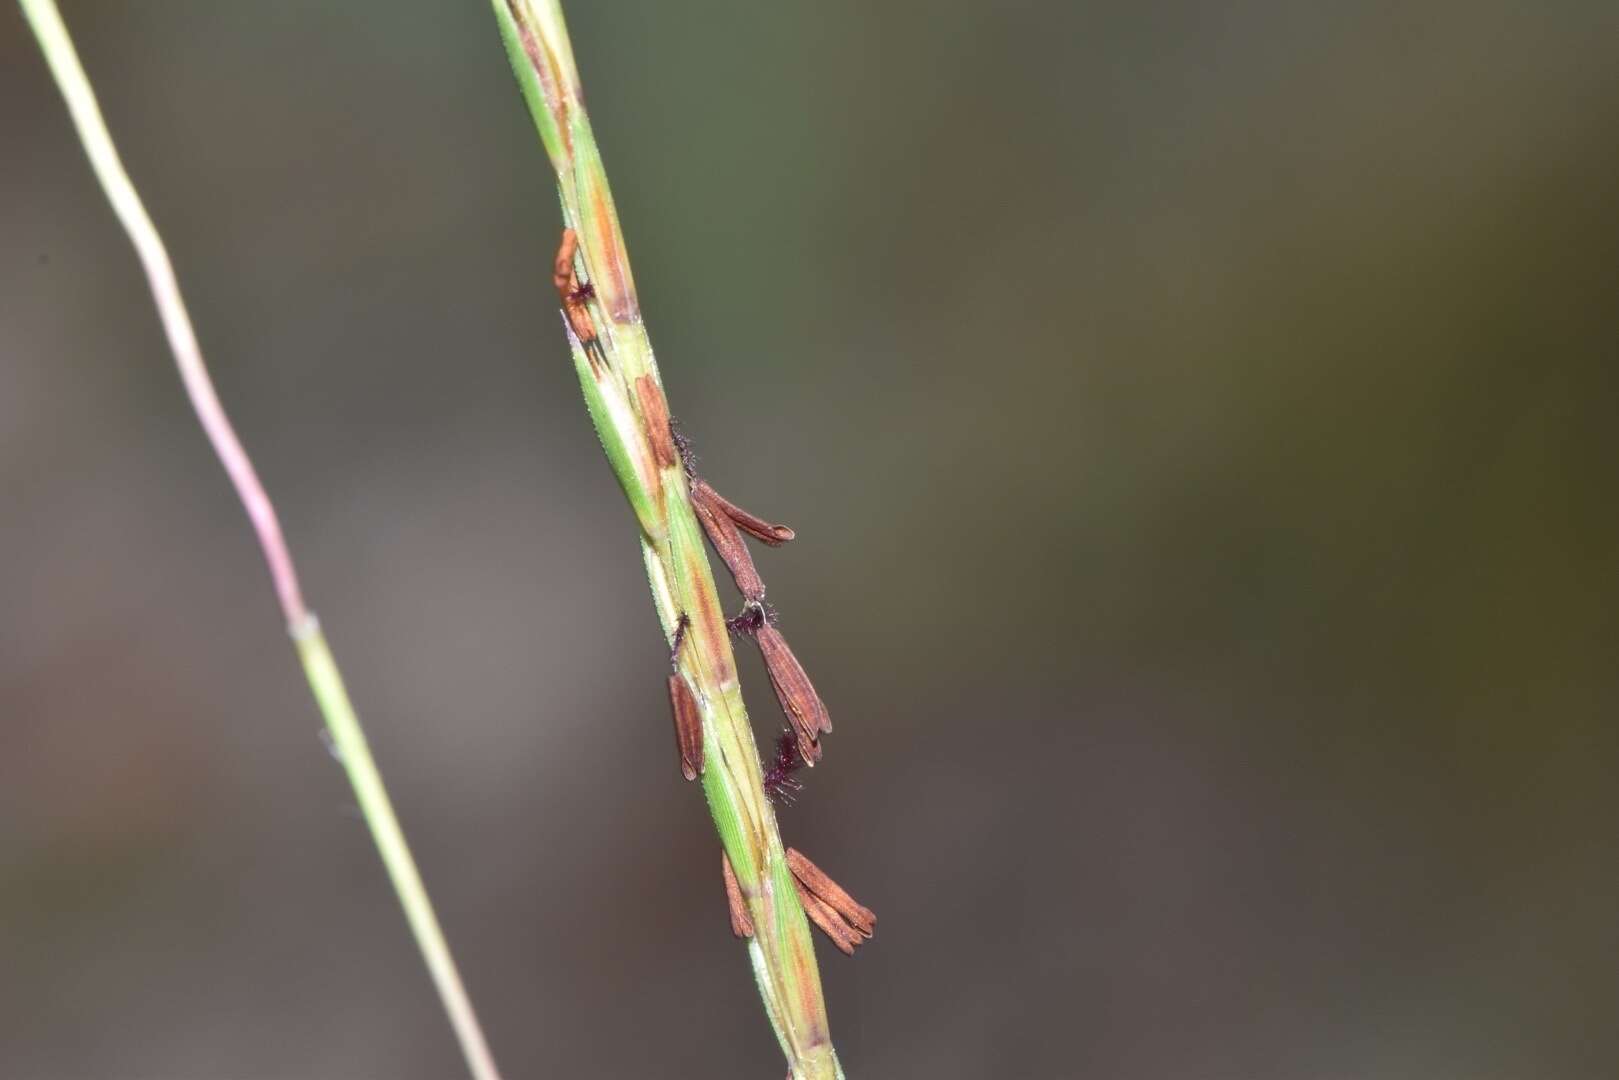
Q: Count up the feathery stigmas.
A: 5